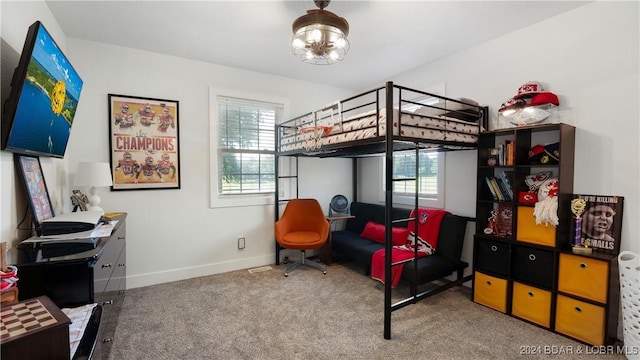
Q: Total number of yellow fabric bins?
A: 5